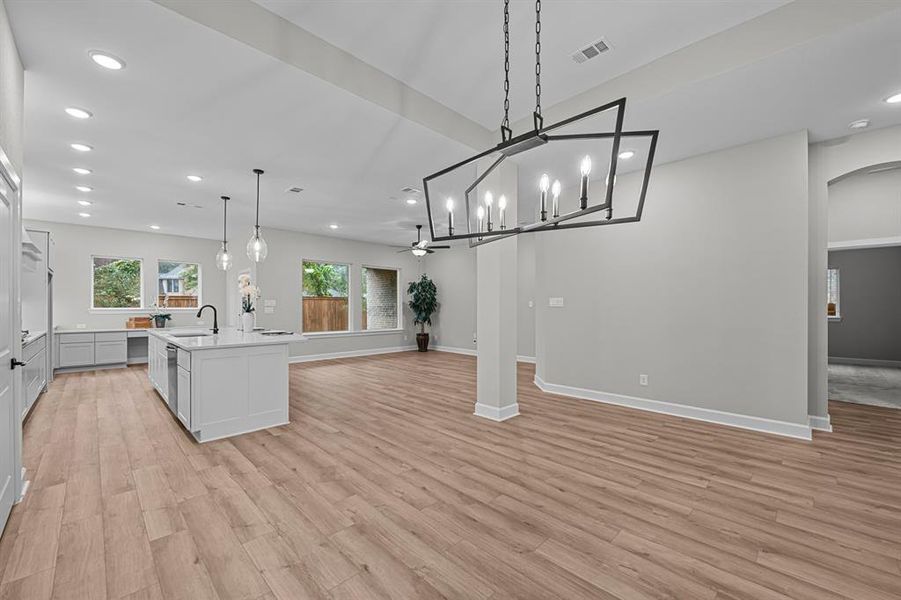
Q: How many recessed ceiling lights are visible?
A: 13